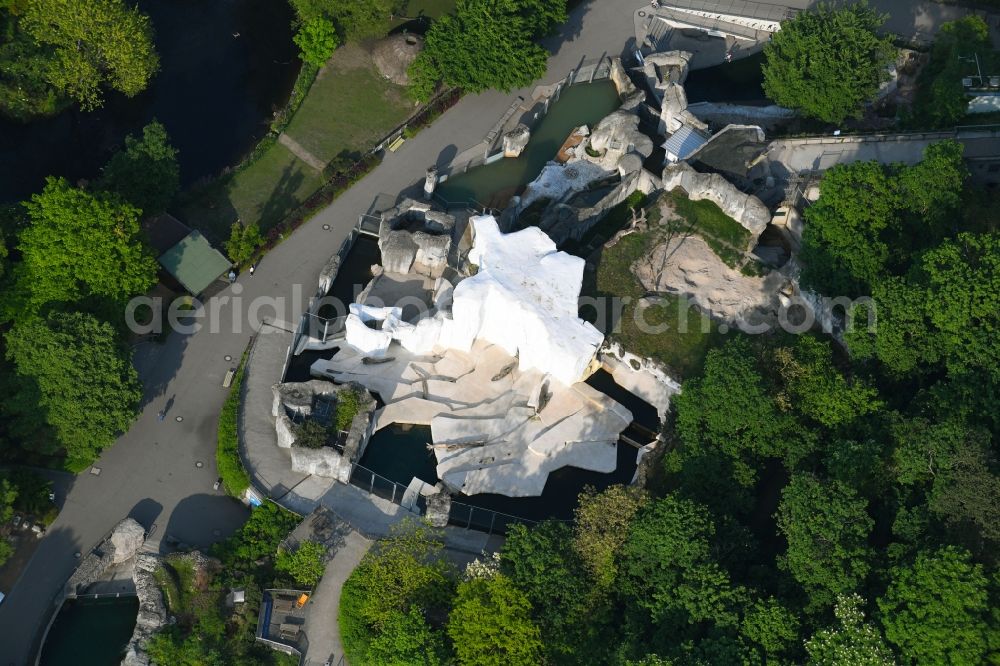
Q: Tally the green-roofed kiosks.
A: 1